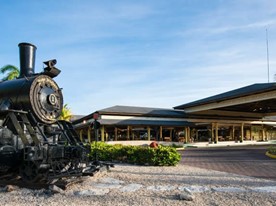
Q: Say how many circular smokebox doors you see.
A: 1